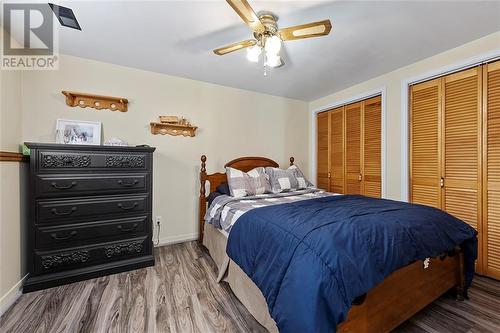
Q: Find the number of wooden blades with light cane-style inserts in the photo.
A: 3